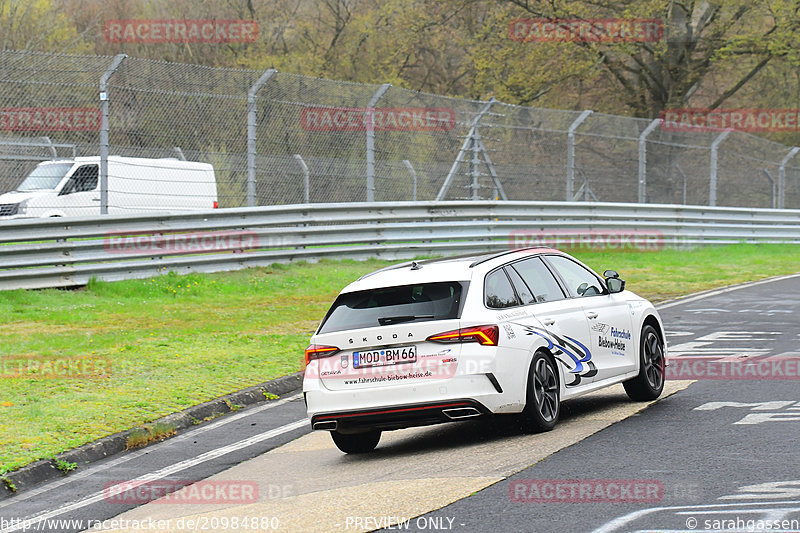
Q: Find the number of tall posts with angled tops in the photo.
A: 8